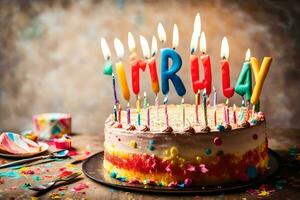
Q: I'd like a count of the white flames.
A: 11